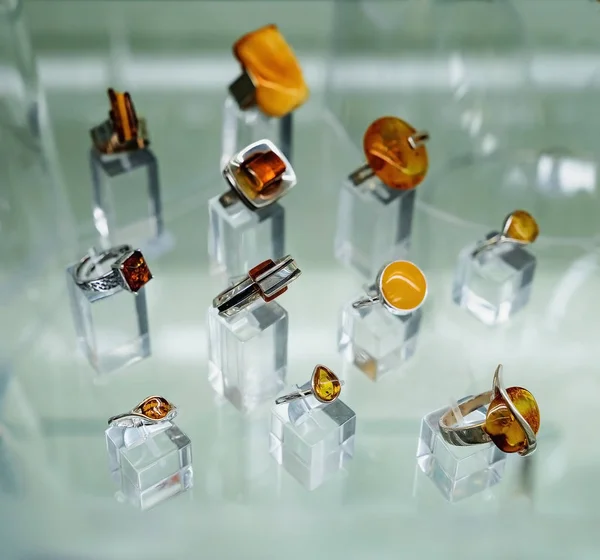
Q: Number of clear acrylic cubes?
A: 11